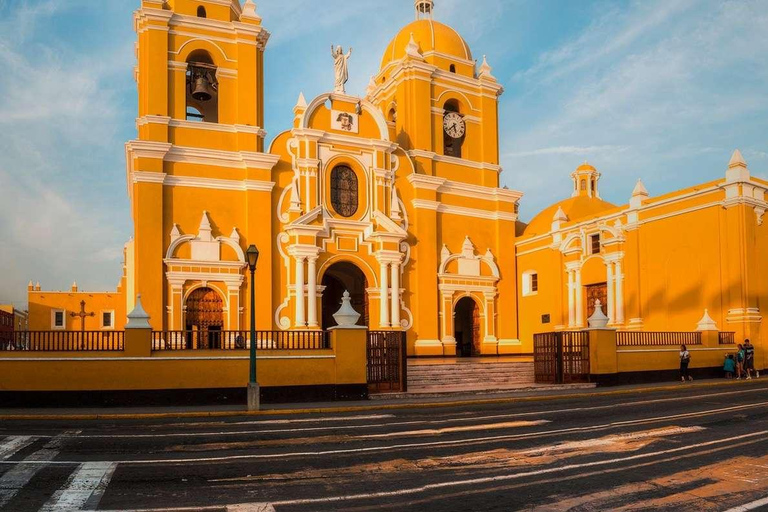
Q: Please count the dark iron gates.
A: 2